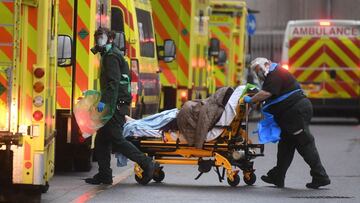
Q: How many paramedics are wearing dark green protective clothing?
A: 2